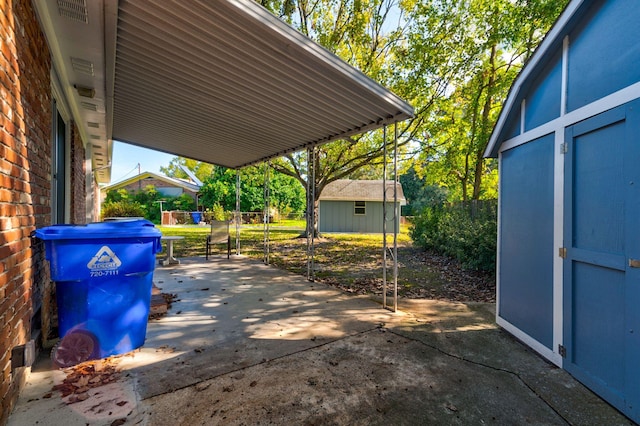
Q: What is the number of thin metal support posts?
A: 4